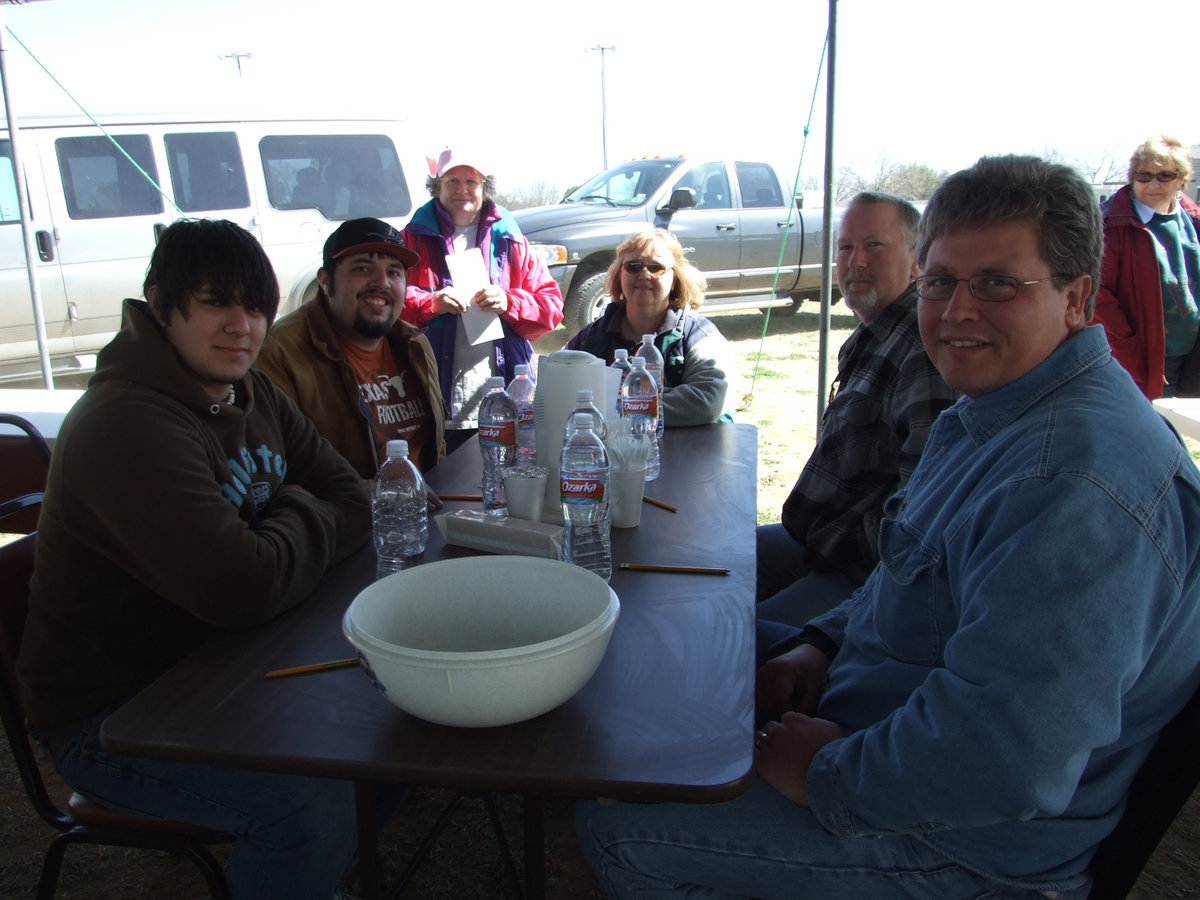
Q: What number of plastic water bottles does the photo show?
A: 8